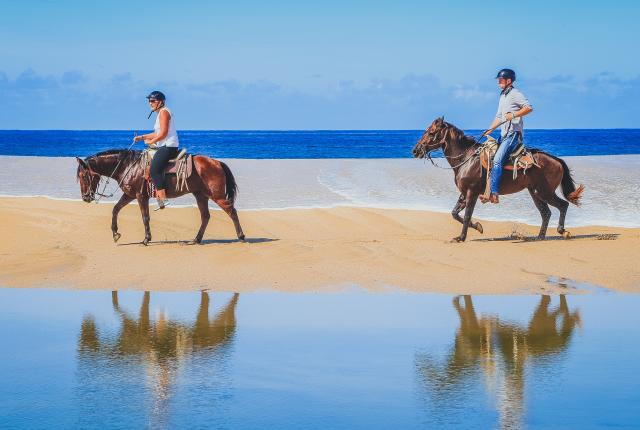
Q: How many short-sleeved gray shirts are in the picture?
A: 1